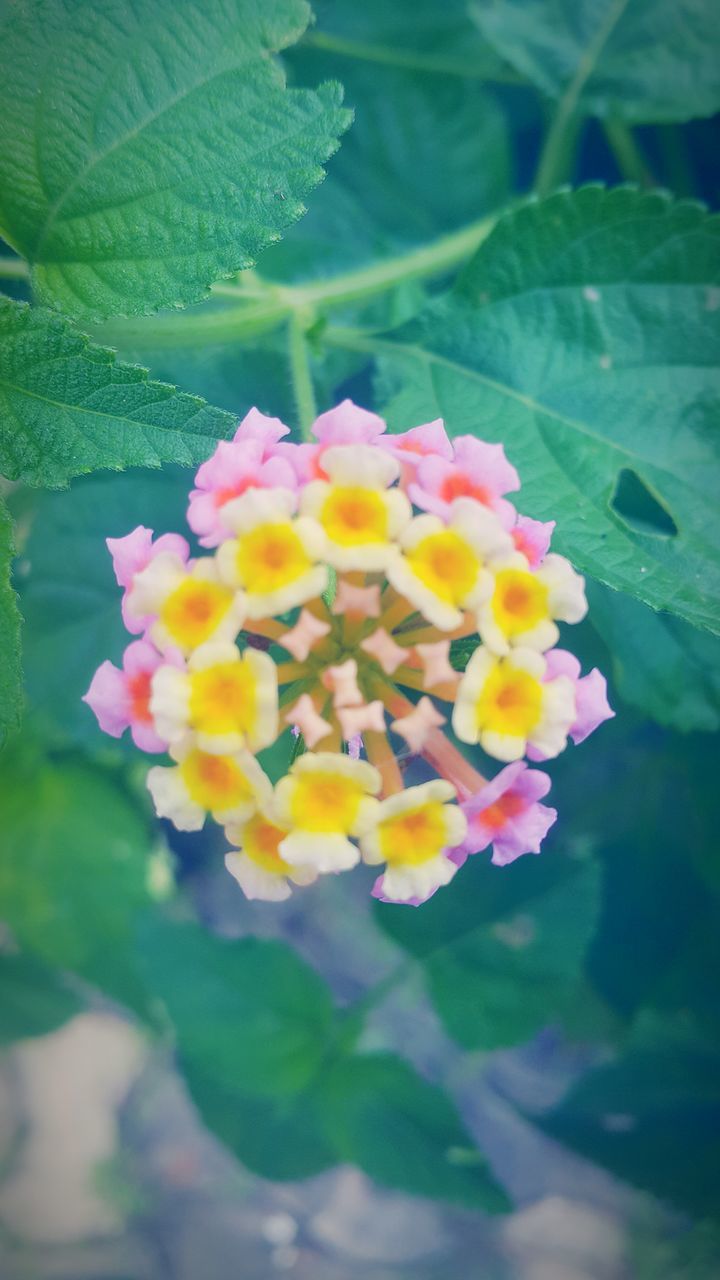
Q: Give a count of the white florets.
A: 11